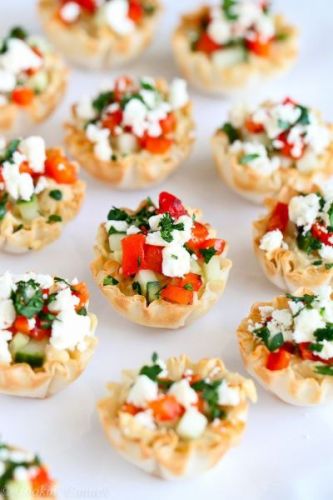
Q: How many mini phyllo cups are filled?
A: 12